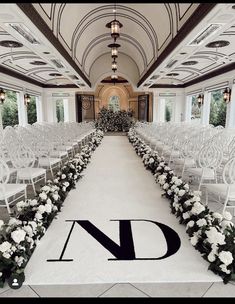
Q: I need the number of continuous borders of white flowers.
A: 2